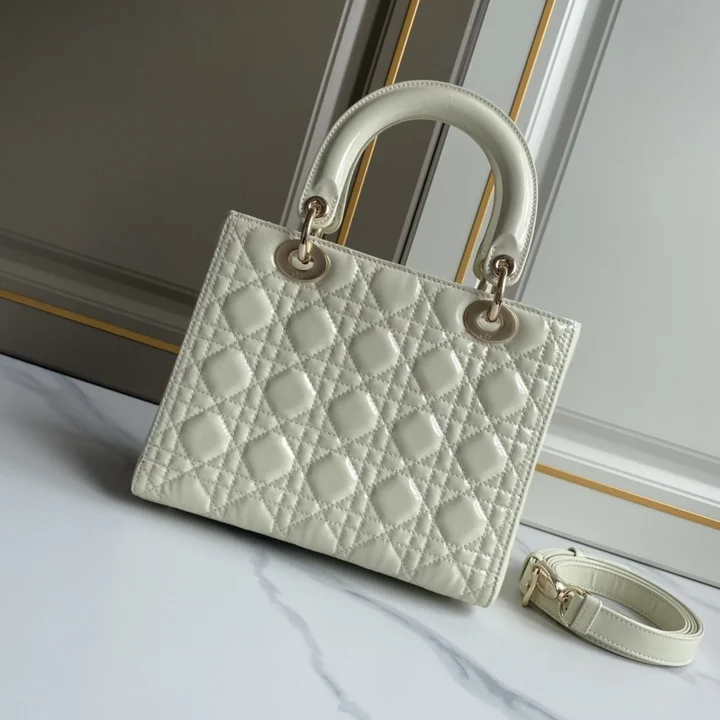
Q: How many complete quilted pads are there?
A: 15